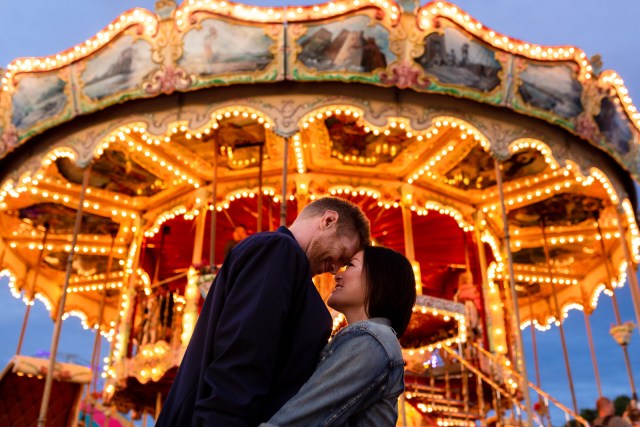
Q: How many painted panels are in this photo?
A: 7